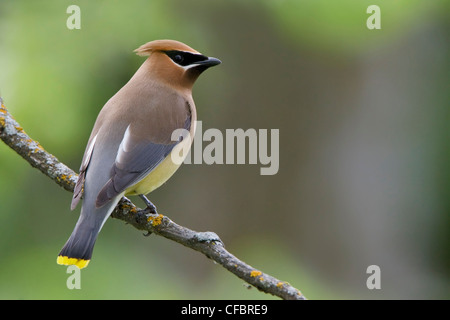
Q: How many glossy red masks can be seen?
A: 0